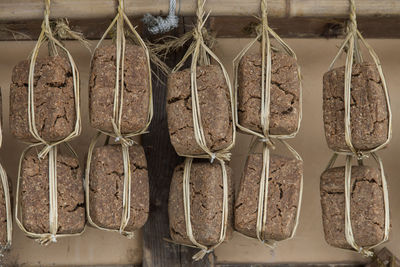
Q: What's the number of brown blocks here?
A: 10